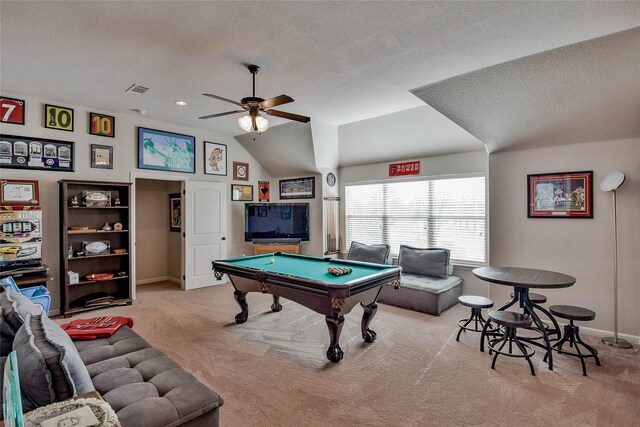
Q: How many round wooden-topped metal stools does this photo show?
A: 4